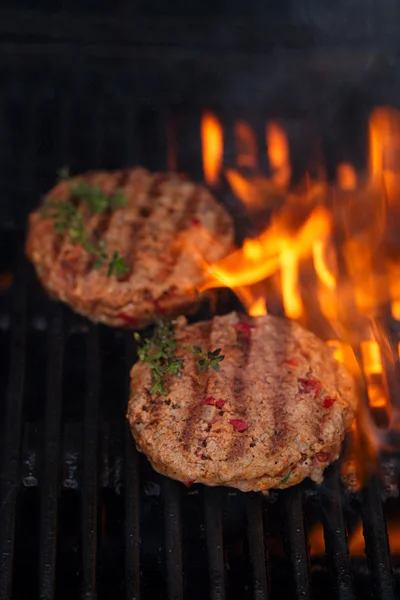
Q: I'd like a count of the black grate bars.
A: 10